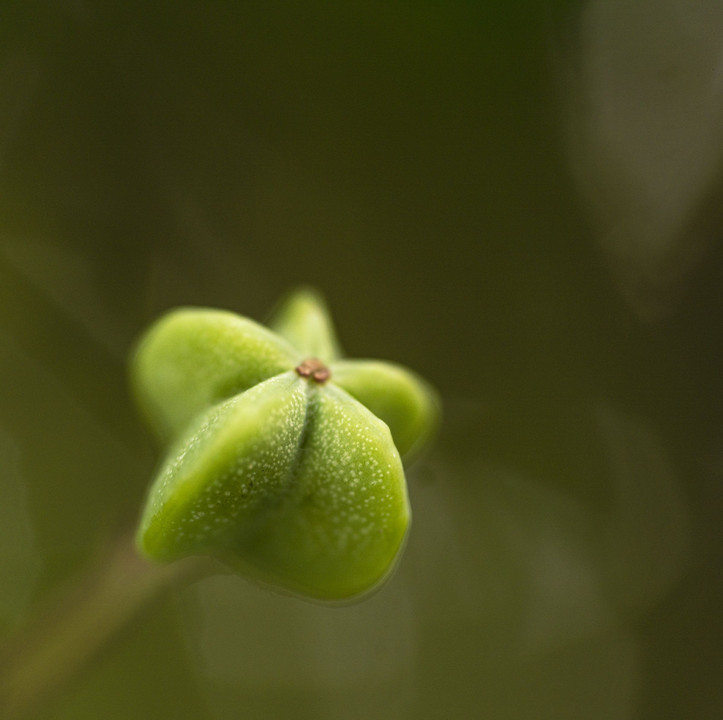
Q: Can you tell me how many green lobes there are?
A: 5